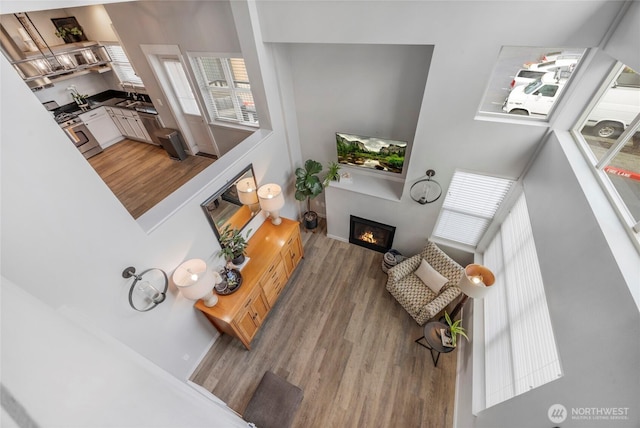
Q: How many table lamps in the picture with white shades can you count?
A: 2